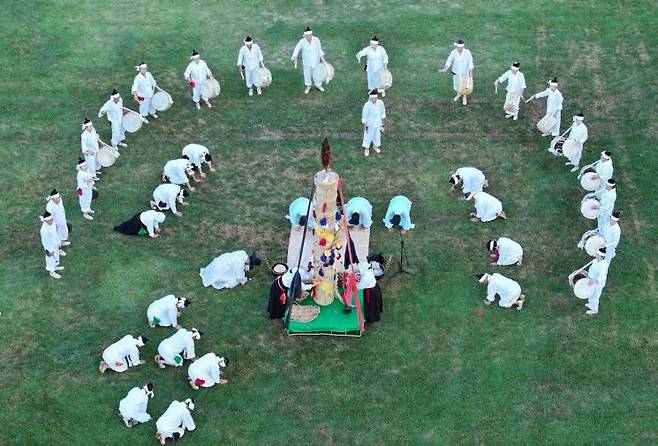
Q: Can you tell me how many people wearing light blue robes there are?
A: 3